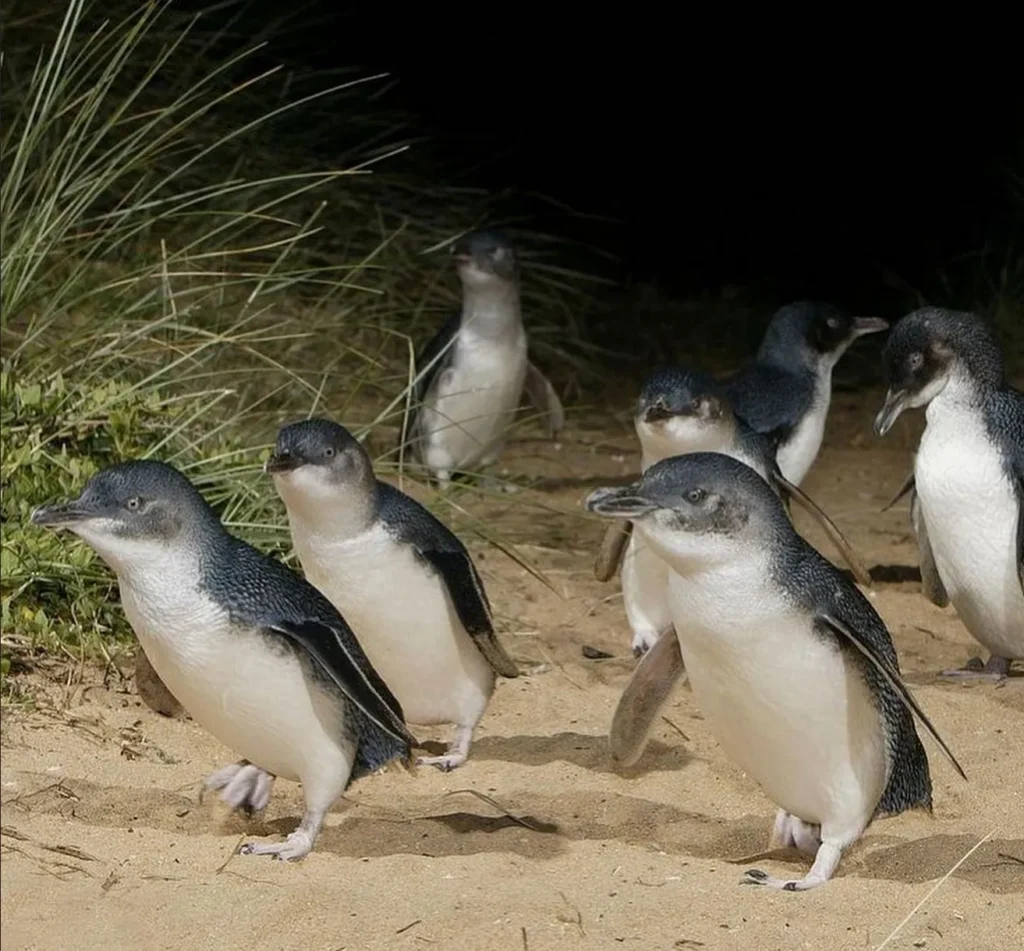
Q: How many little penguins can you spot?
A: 7